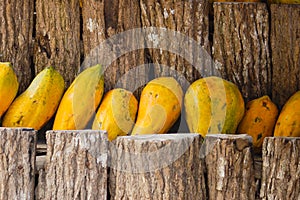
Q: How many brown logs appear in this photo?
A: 11